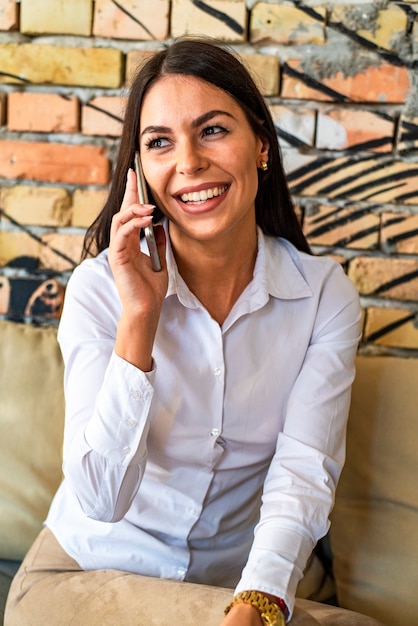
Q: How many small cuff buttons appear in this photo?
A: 3